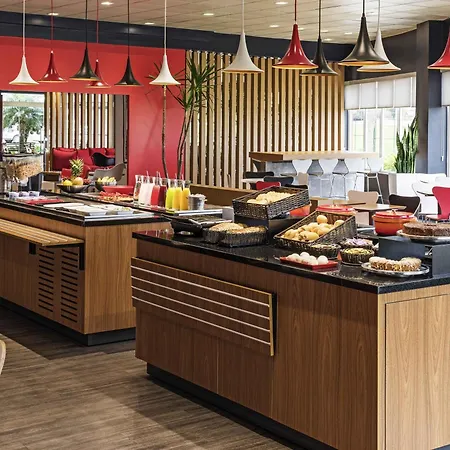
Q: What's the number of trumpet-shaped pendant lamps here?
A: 12